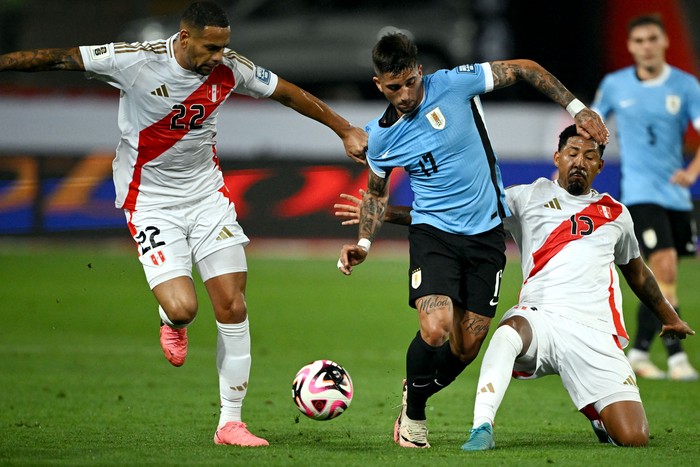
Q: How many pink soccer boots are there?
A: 2